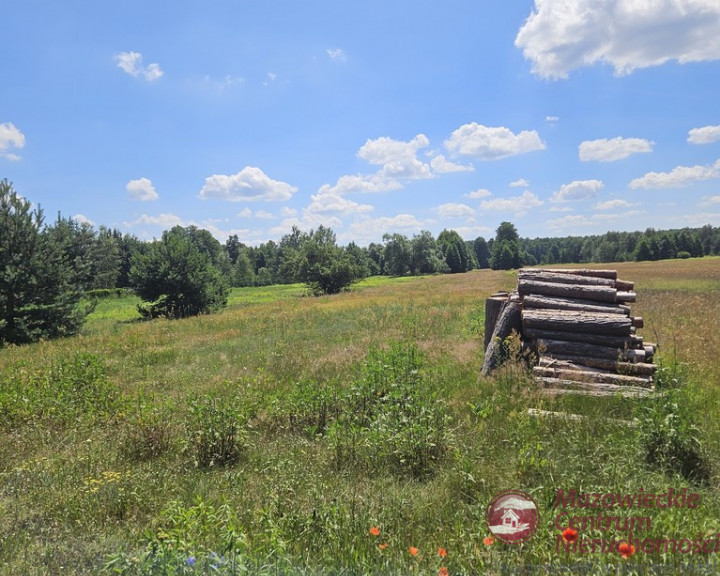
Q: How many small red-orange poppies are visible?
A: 8